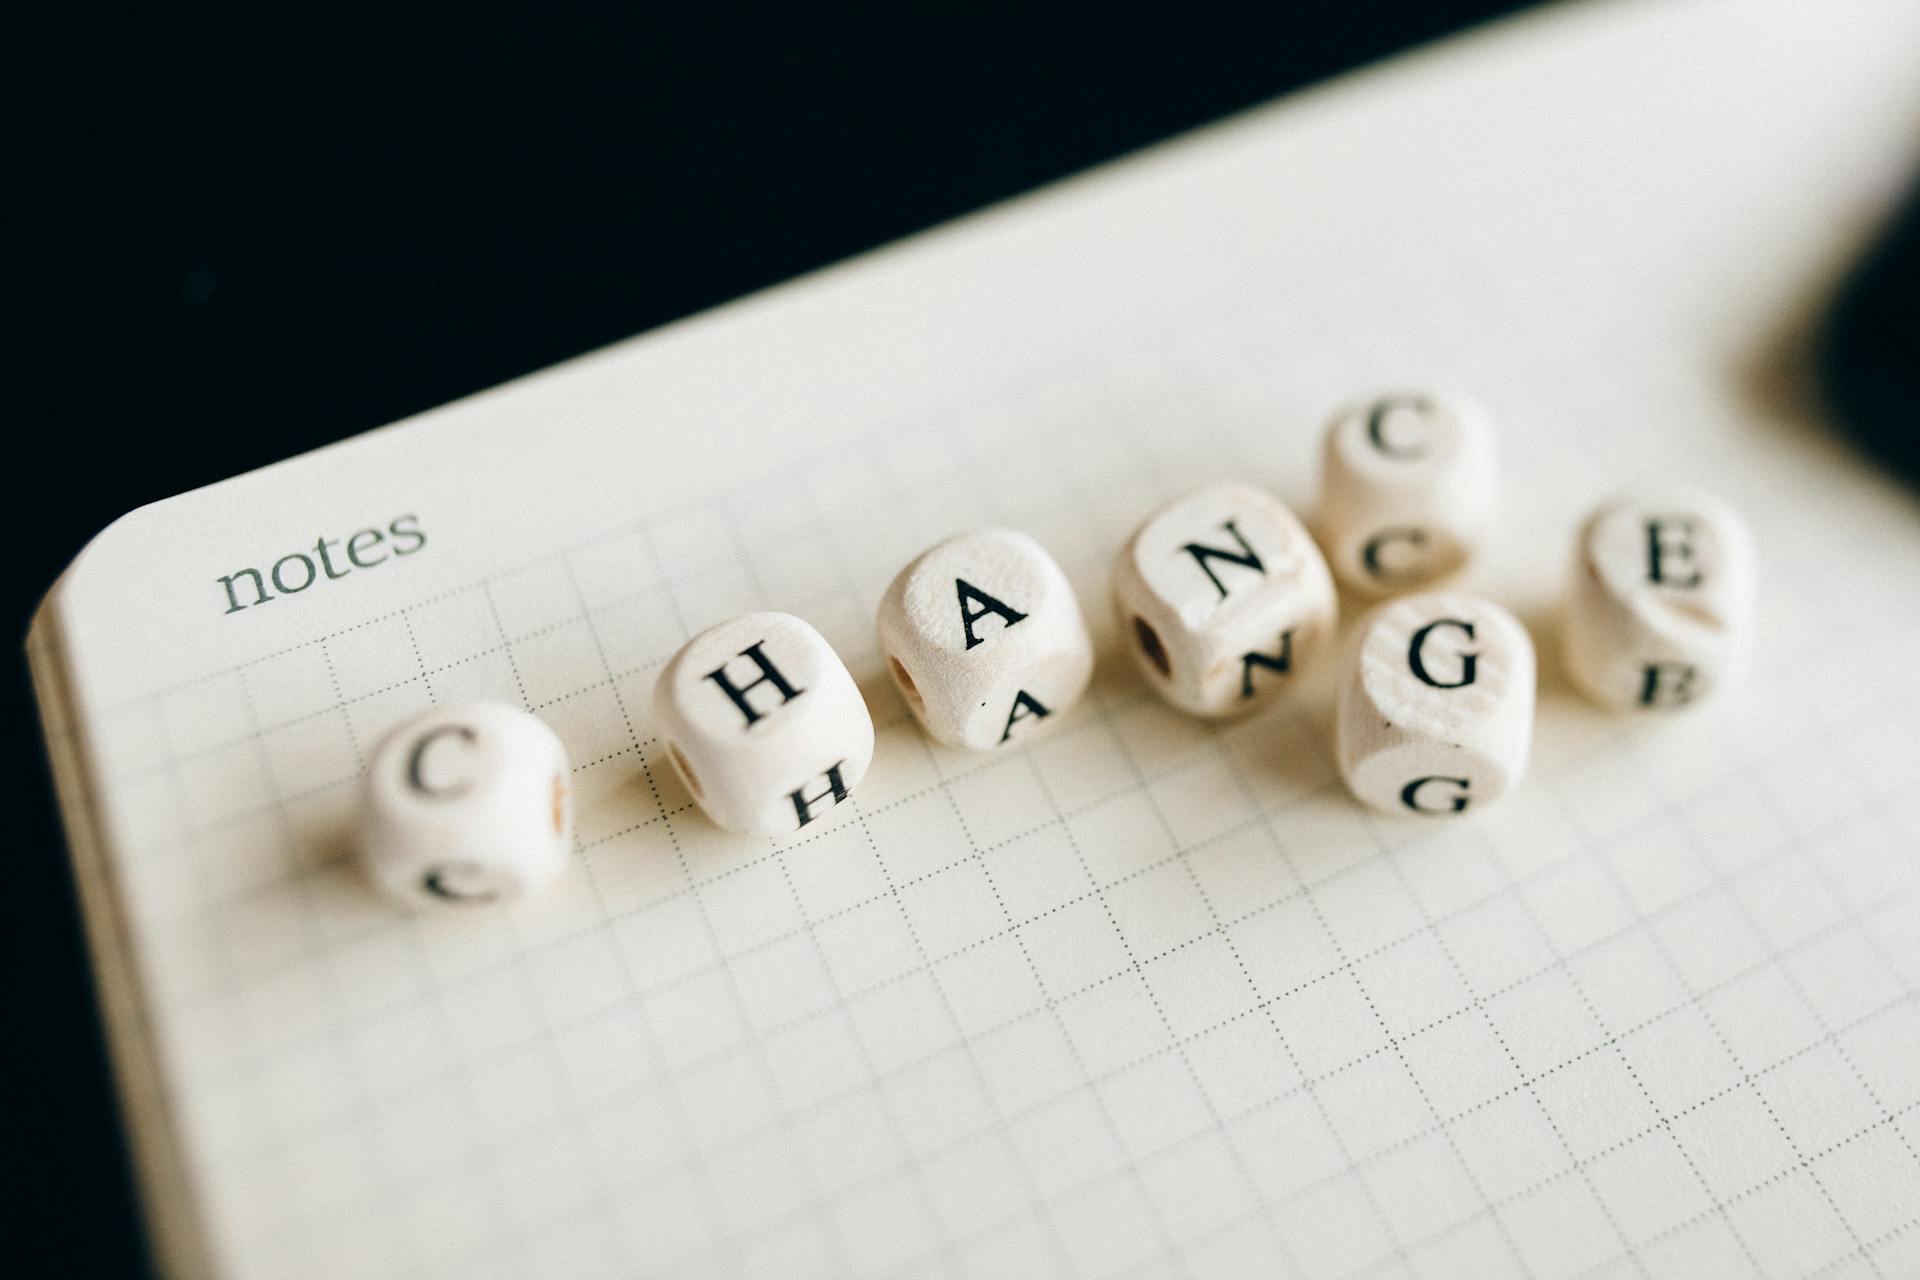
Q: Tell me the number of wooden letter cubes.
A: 7